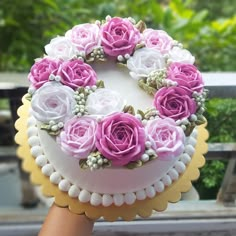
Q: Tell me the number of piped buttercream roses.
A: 15